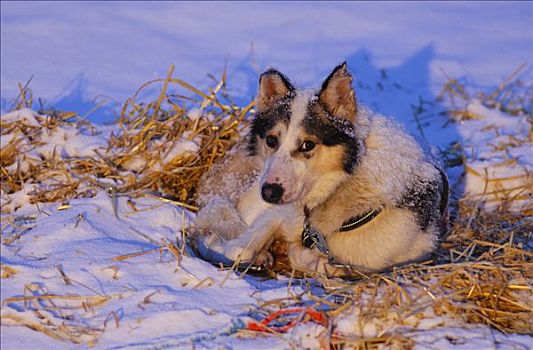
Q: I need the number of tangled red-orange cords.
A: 1